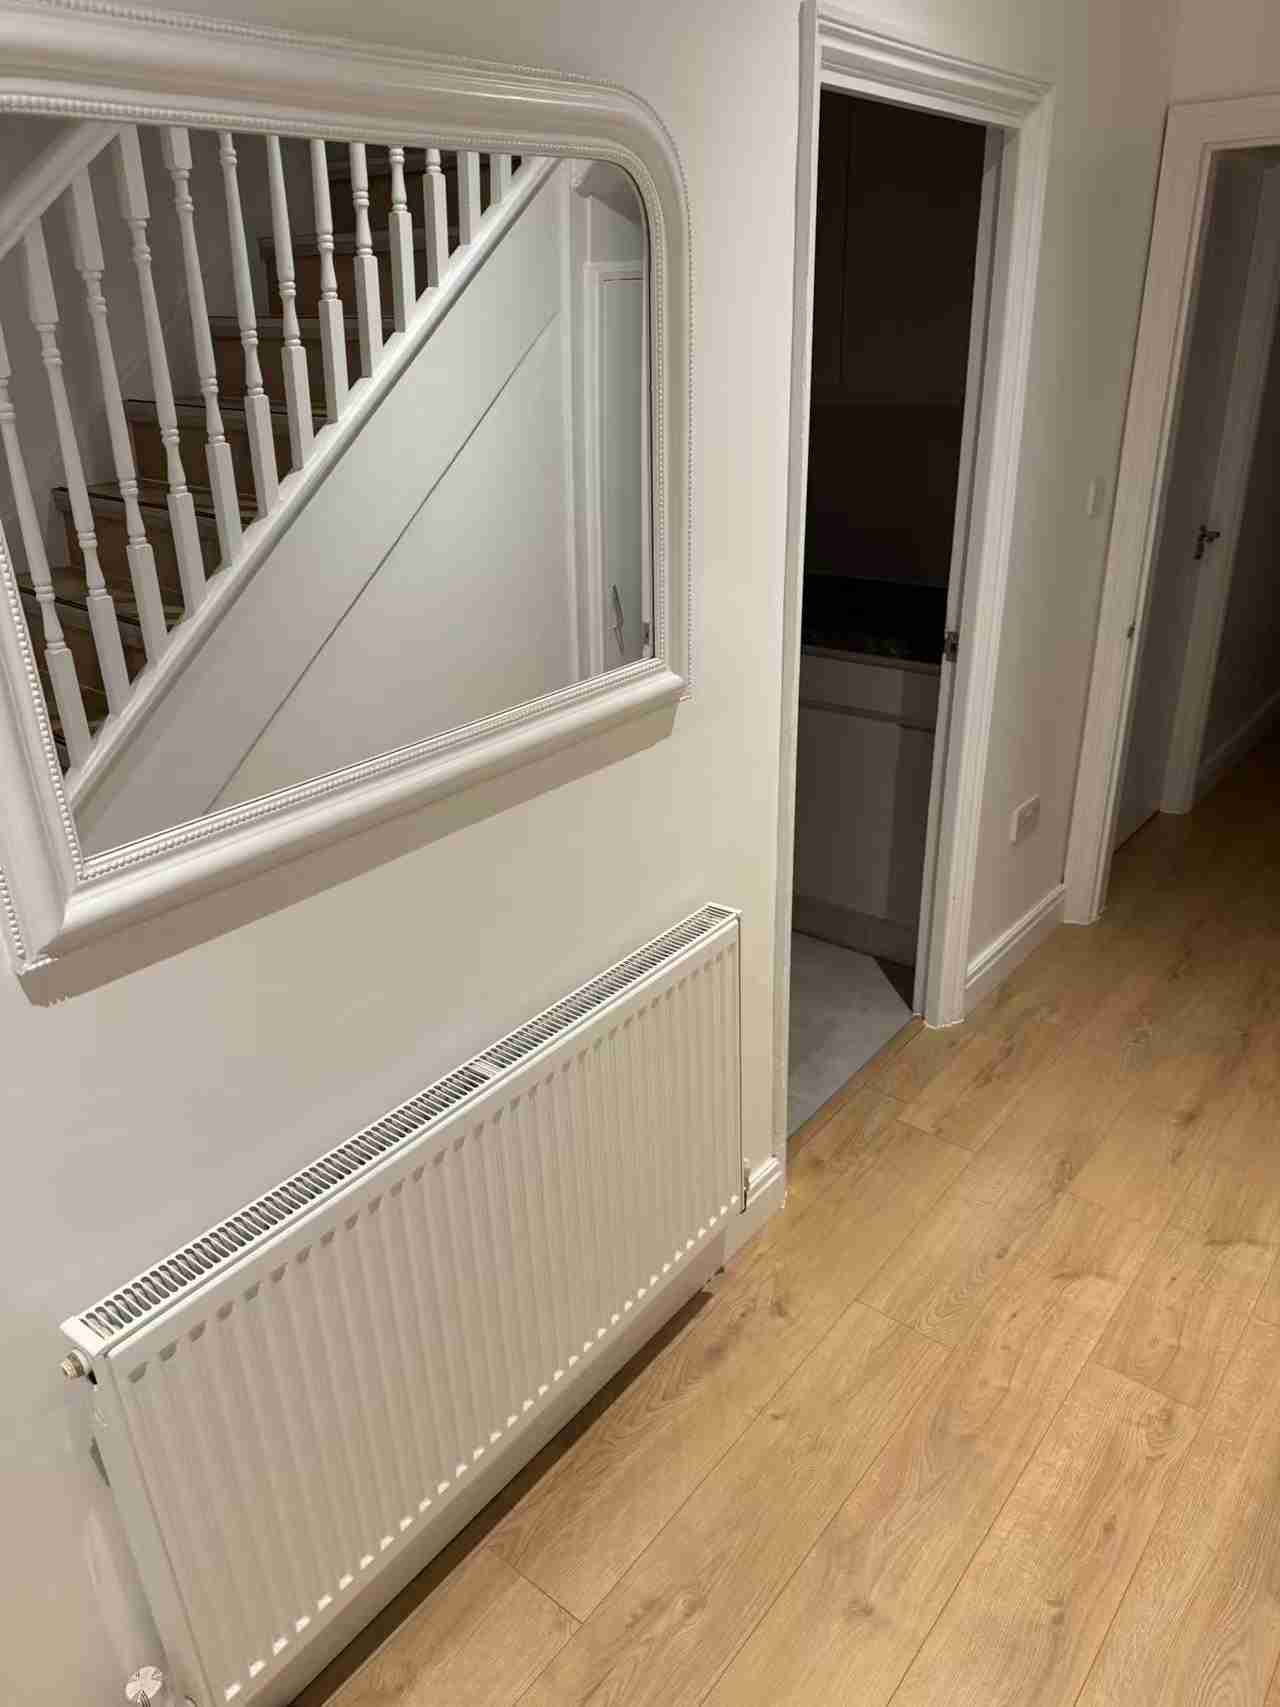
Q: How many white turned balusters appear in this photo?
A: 13